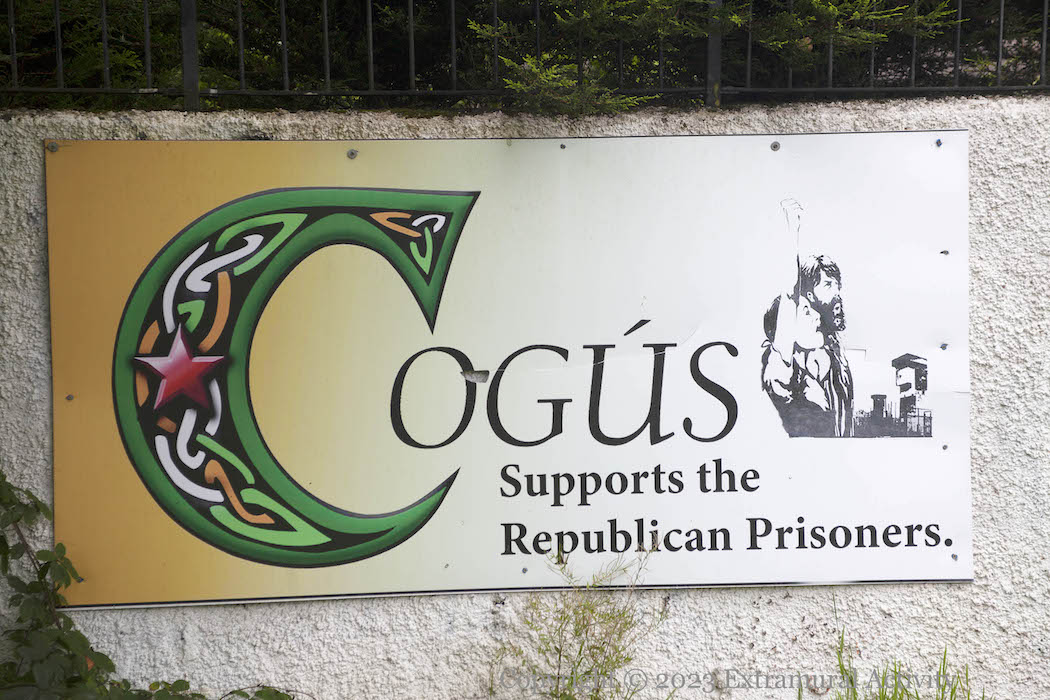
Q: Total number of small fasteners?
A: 12